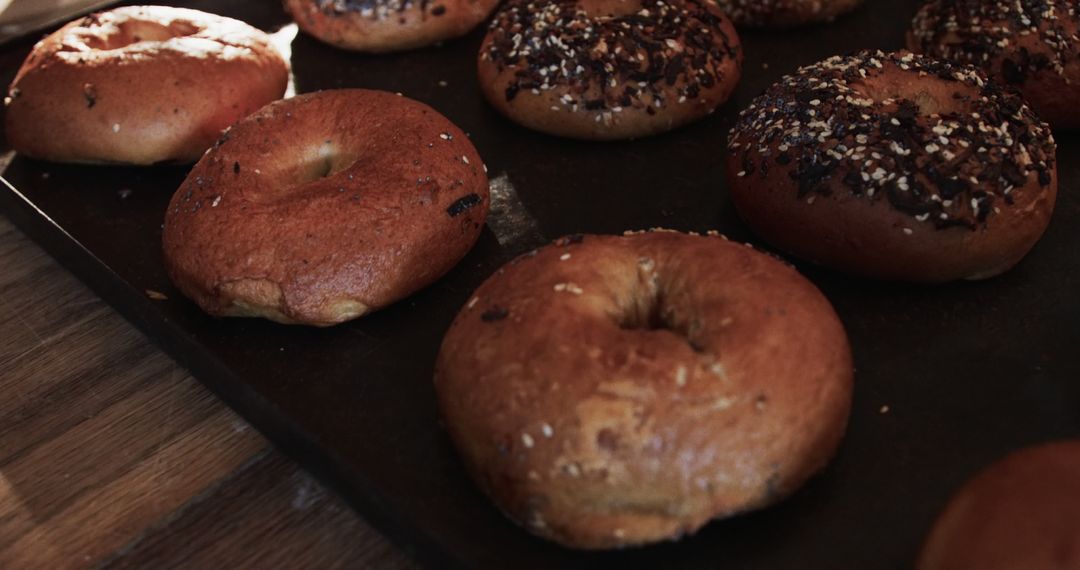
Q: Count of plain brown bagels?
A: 4